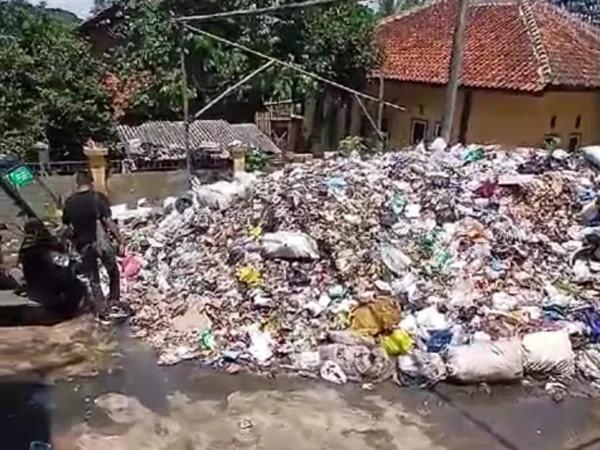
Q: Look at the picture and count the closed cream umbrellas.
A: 0